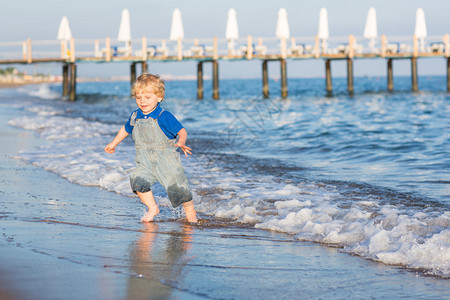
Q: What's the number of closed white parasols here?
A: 8